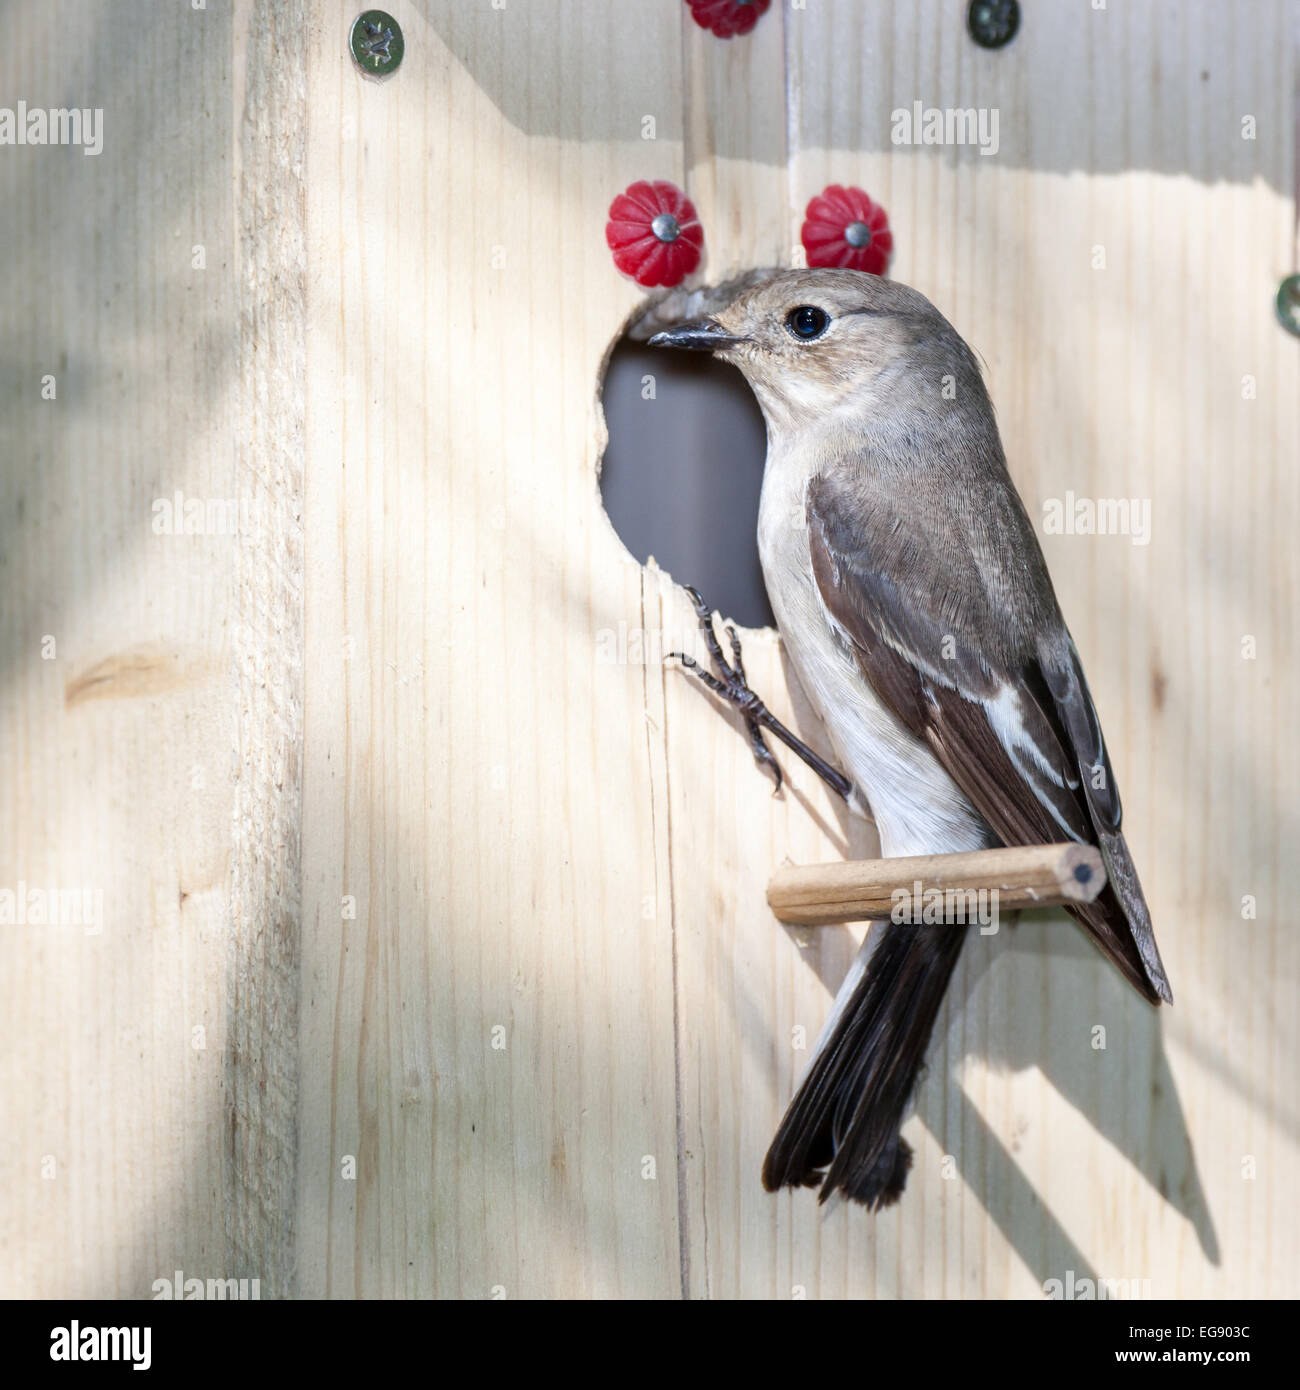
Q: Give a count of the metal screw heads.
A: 3